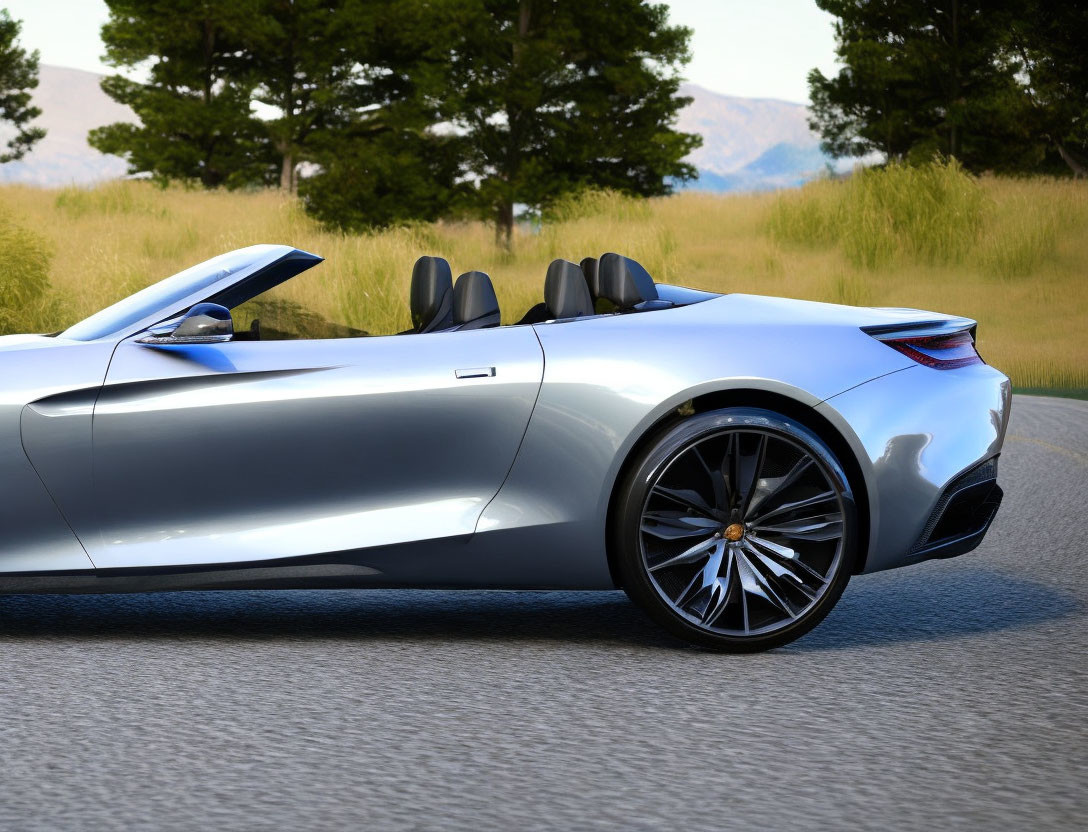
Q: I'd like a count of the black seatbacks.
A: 5